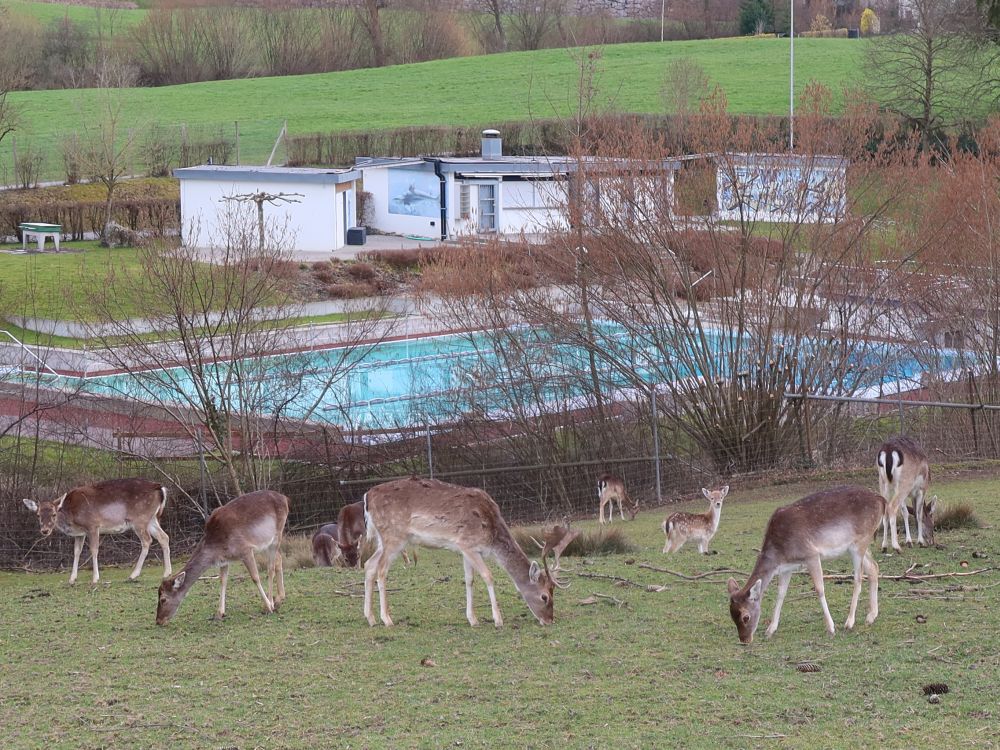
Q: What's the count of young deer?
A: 2